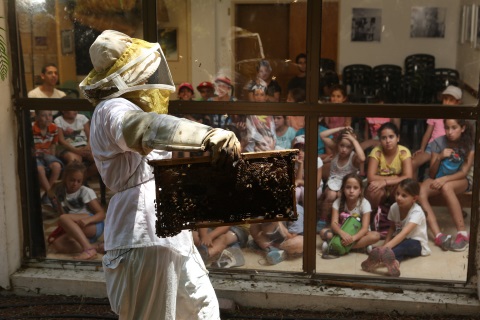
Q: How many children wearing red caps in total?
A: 3